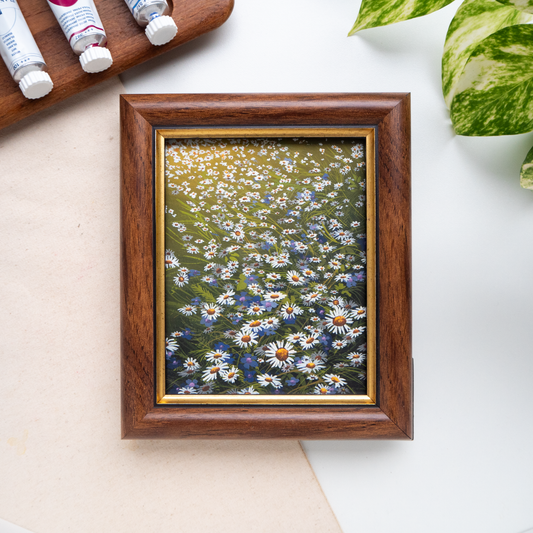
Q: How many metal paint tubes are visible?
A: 3